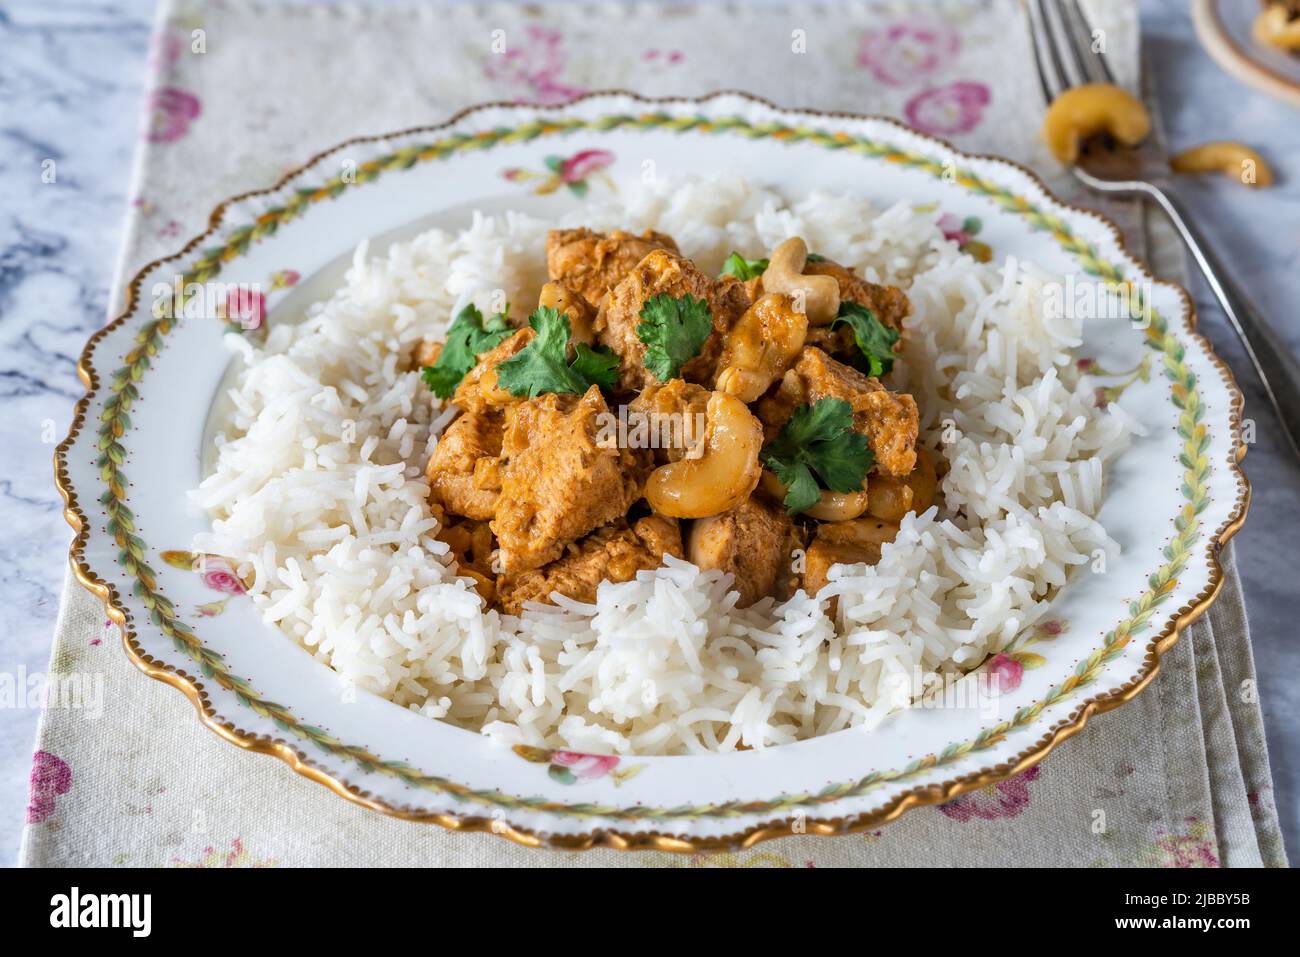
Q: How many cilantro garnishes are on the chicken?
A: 6